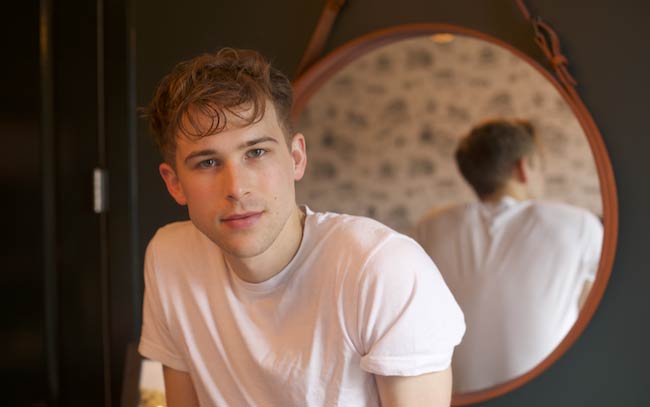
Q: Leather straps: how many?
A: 2